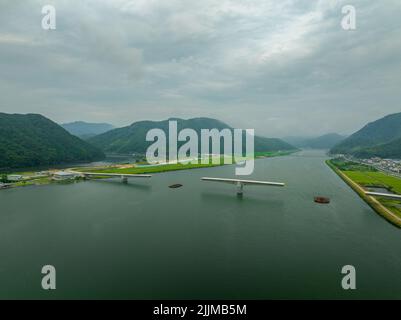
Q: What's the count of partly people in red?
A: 0